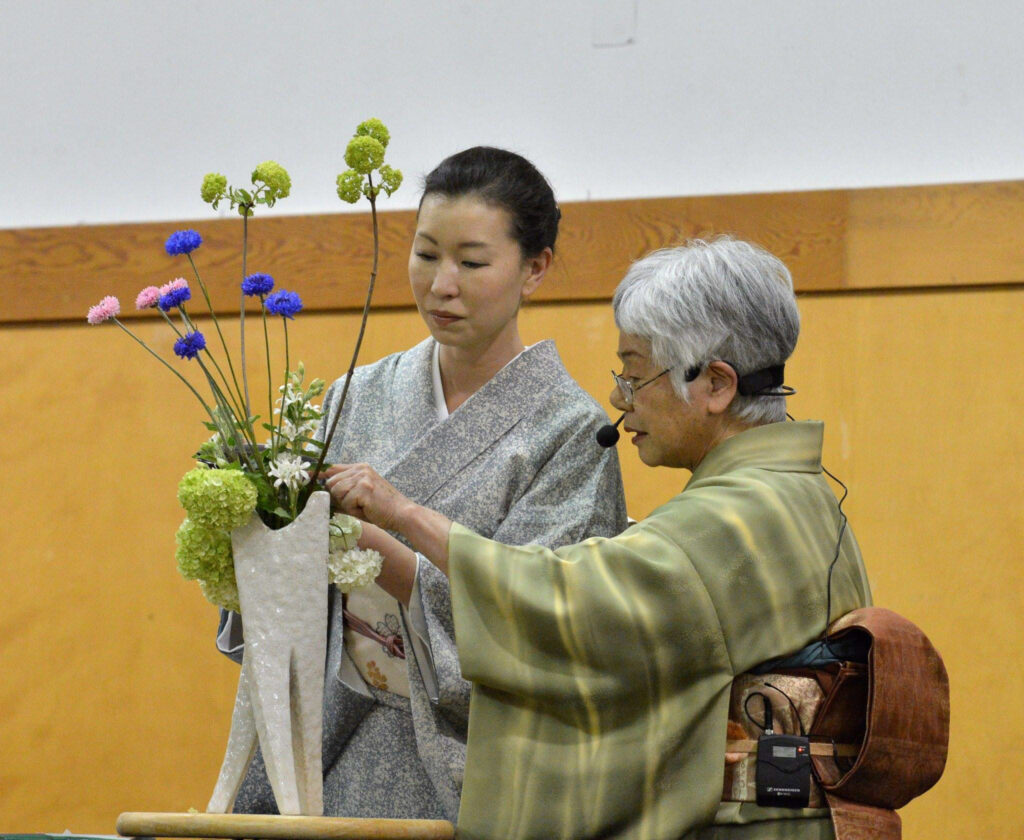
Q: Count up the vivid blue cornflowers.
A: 5